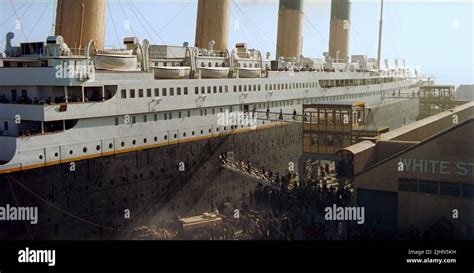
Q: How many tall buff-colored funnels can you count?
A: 4